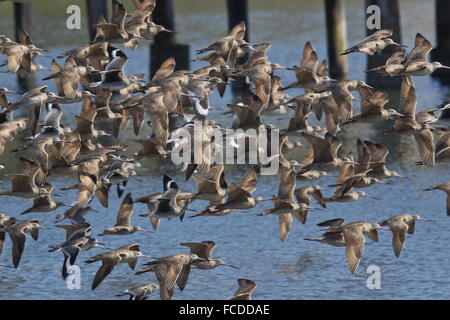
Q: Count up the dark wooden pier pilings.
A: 7